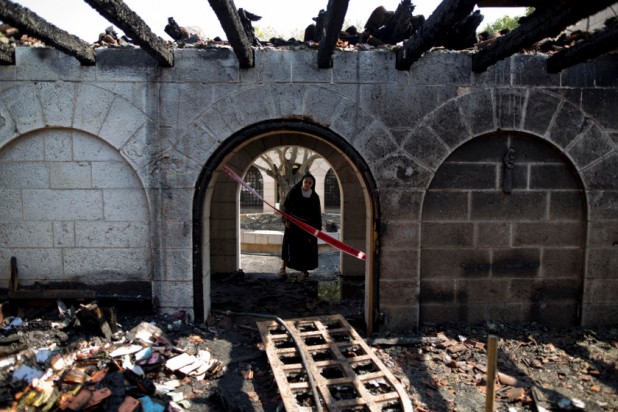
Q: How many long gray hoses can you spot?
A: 1